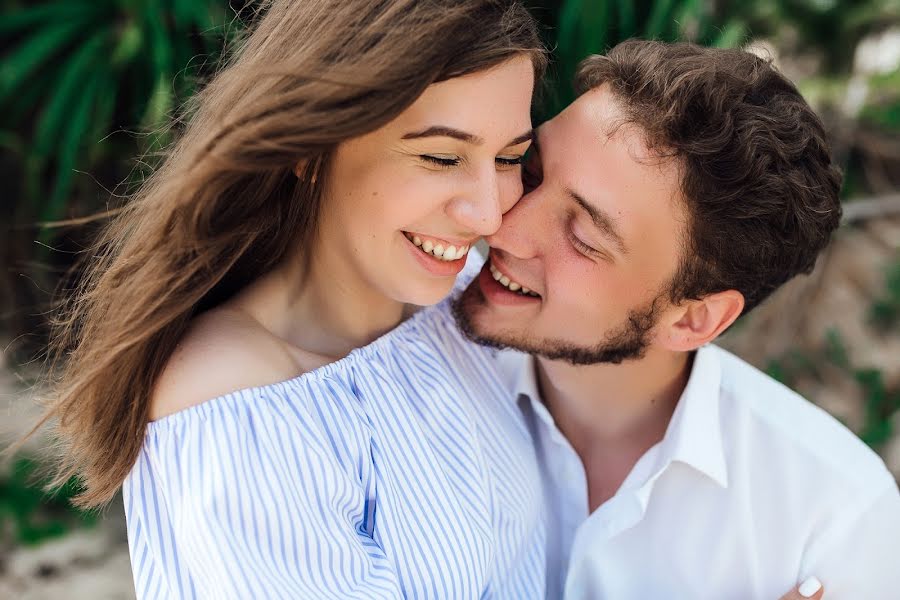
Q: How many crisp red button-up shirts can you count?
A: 0